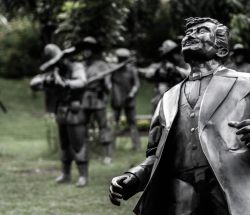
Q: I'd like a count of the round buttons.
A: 3